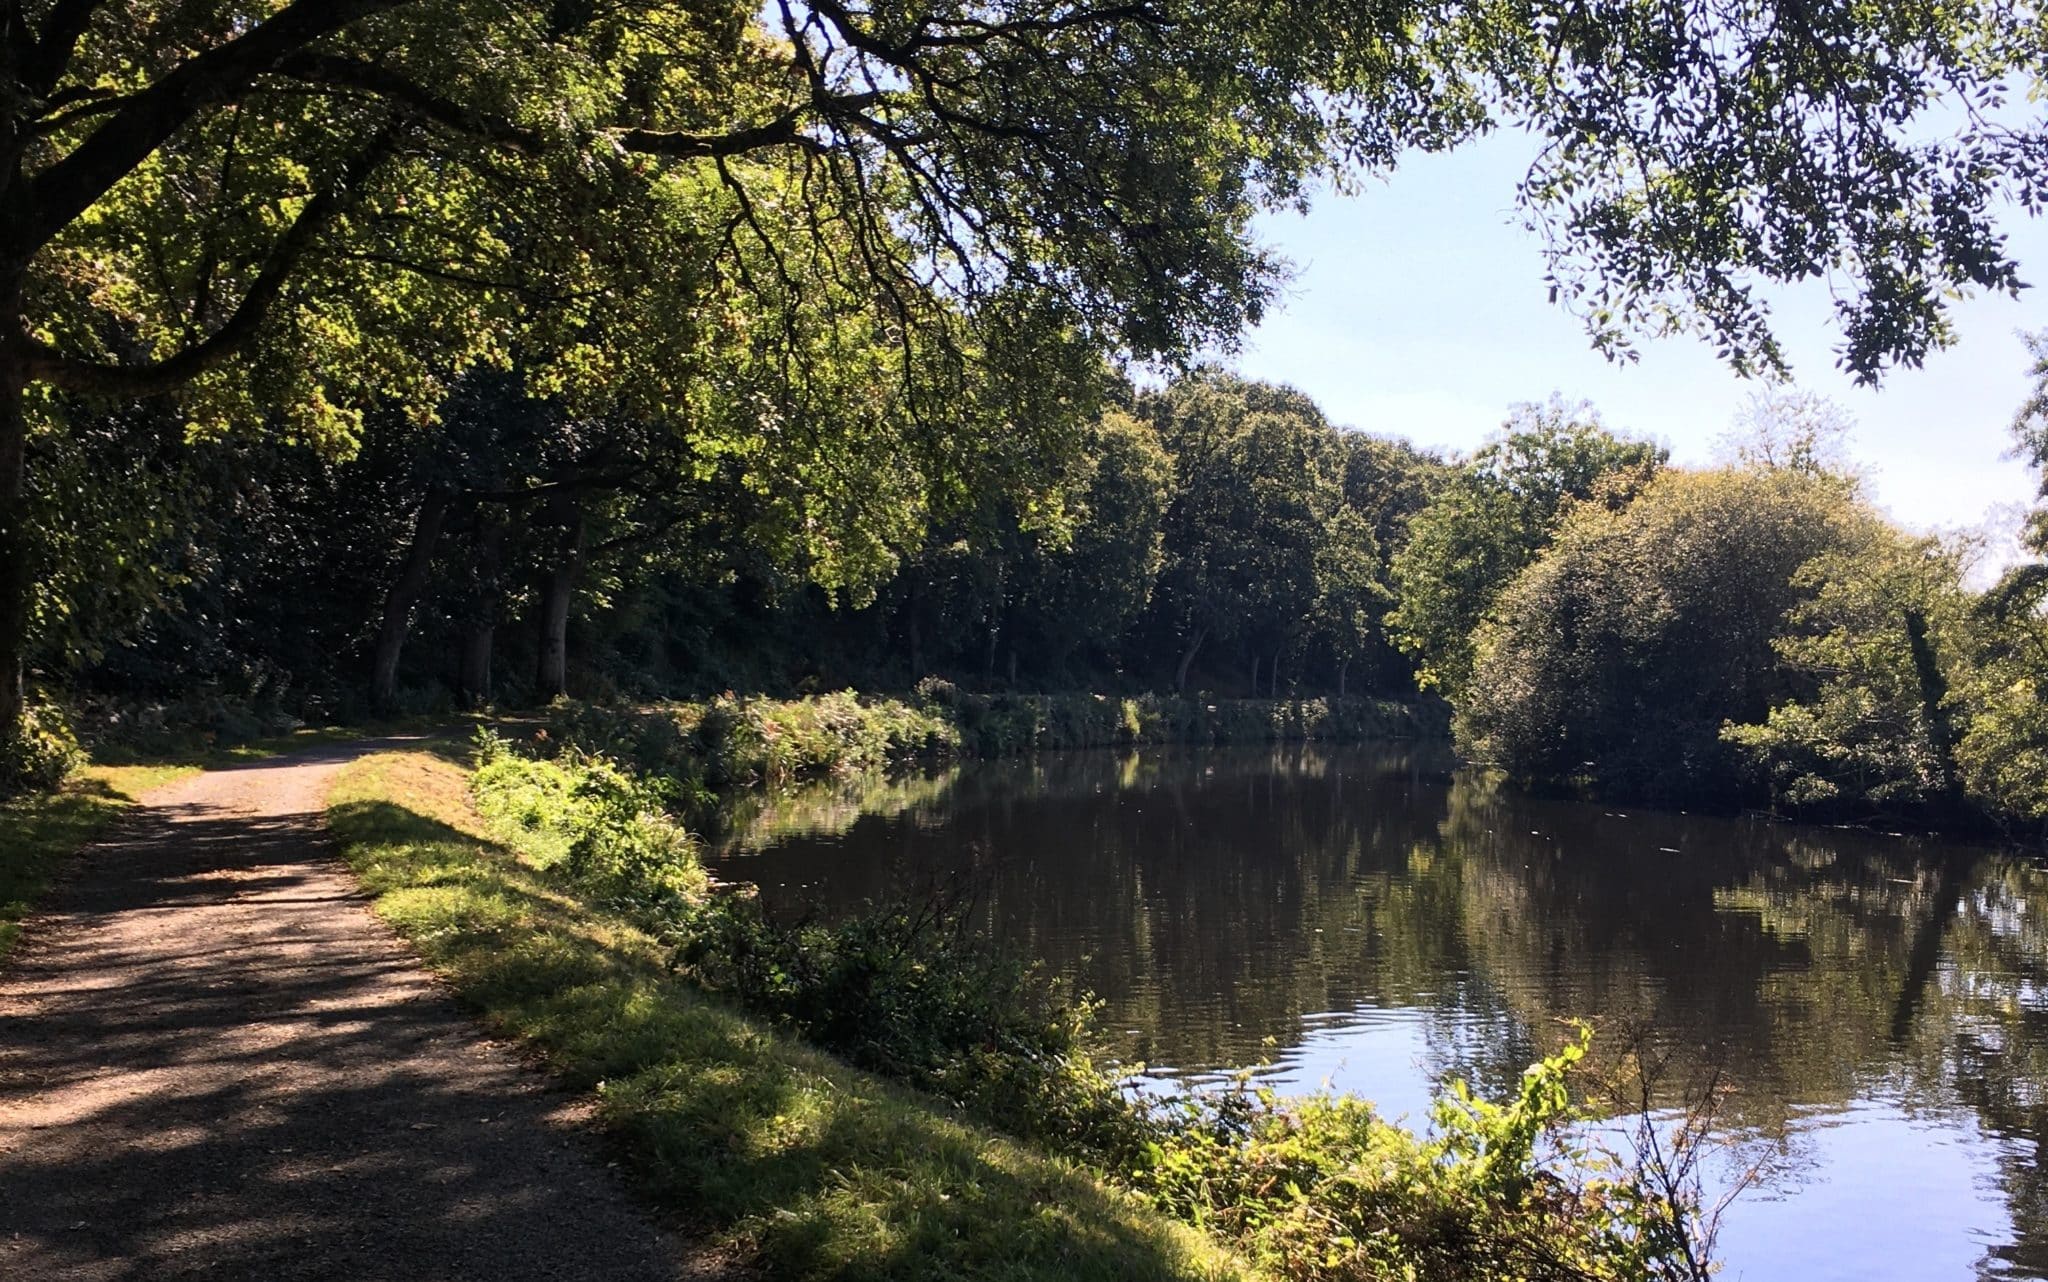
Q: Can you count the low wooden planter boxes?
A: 0